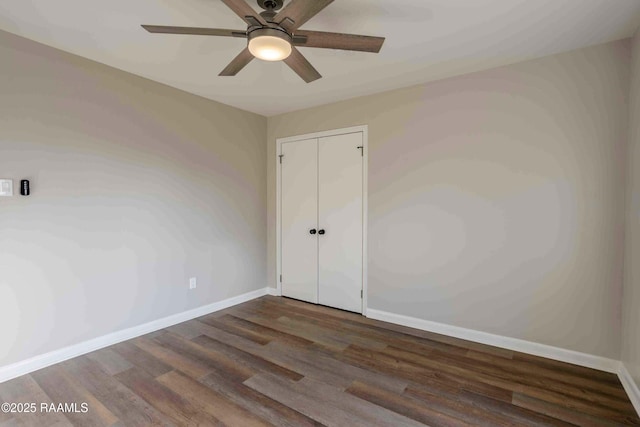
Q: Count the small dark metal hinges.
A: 4